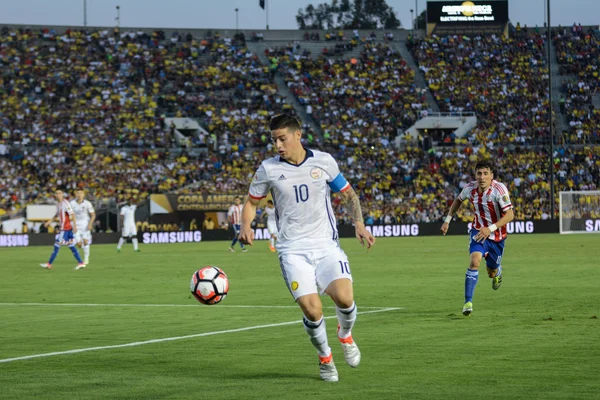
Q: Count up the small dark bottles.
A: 0